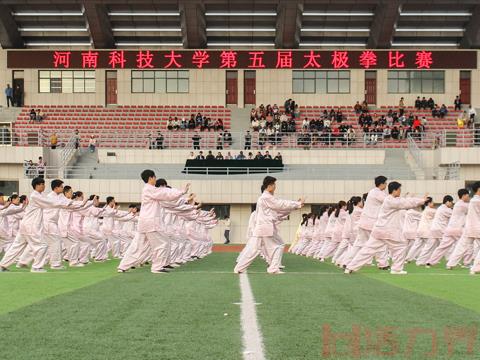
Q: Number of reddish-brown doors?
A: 5